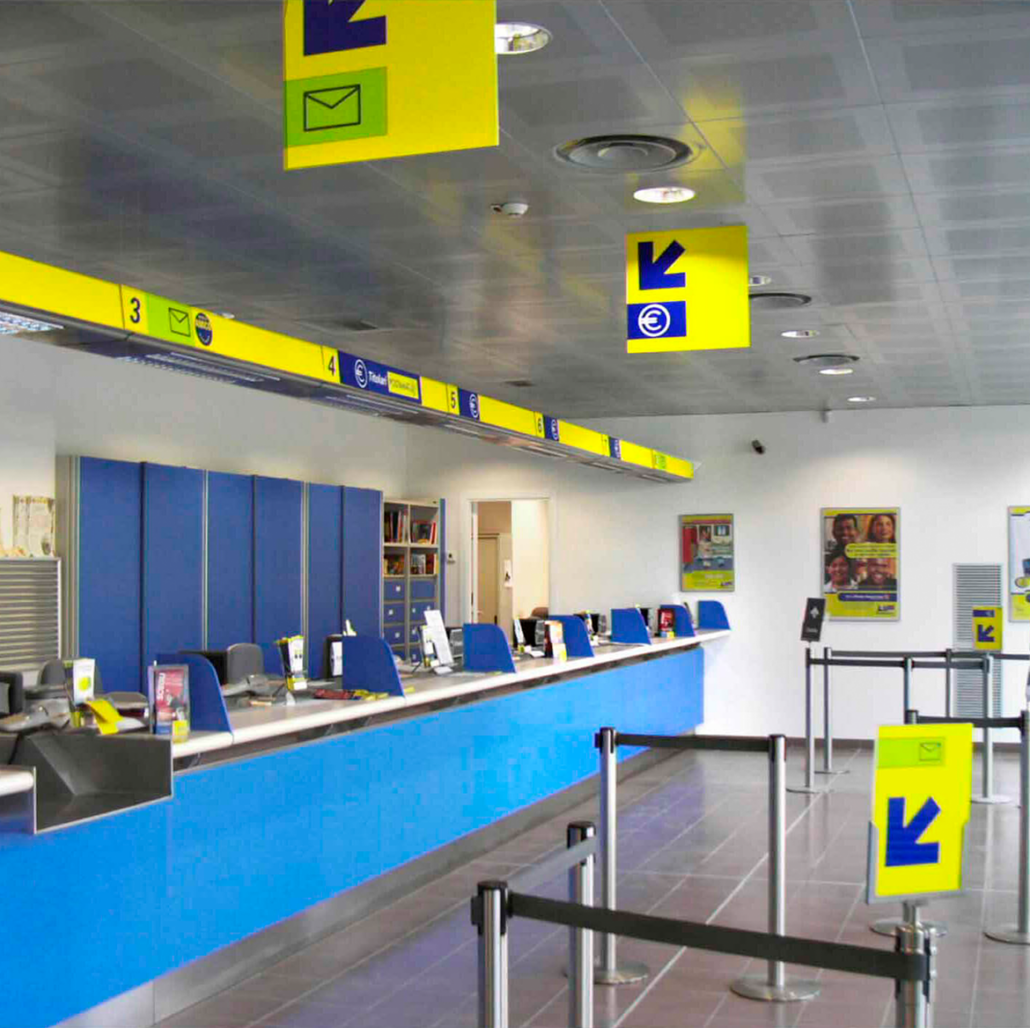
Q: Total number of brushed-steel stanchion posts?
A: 12